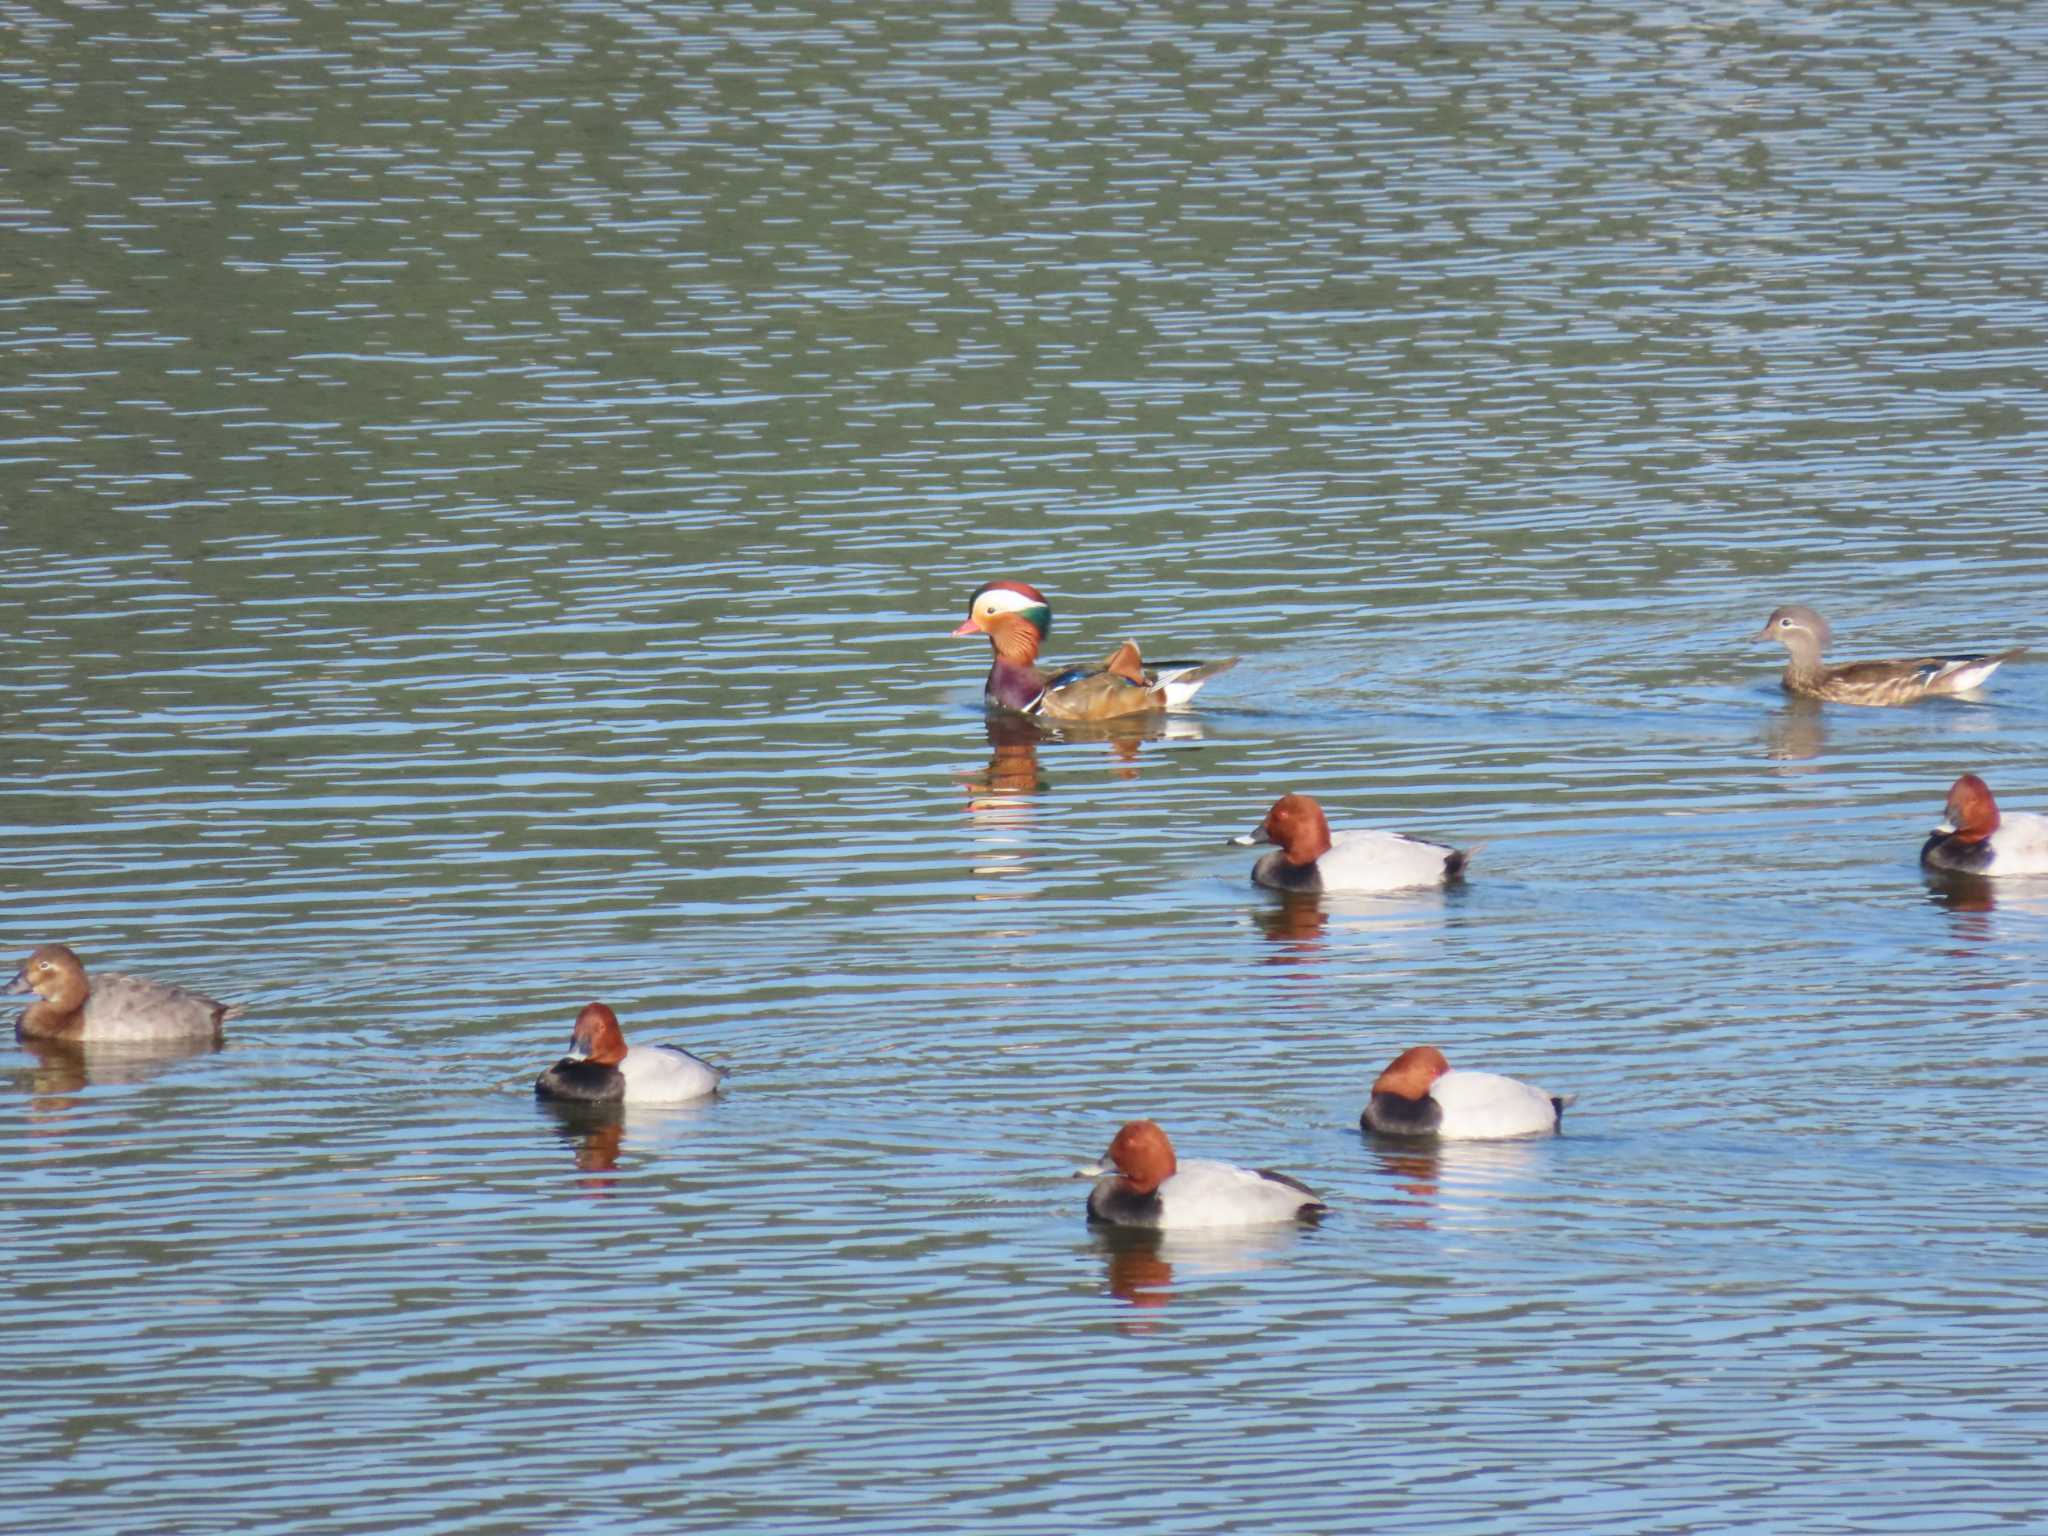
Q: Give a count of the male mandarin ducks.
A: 1